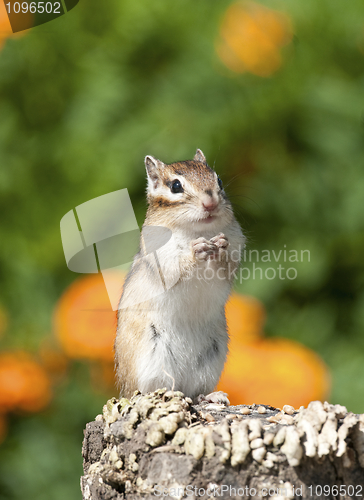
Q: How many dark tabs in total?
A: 1